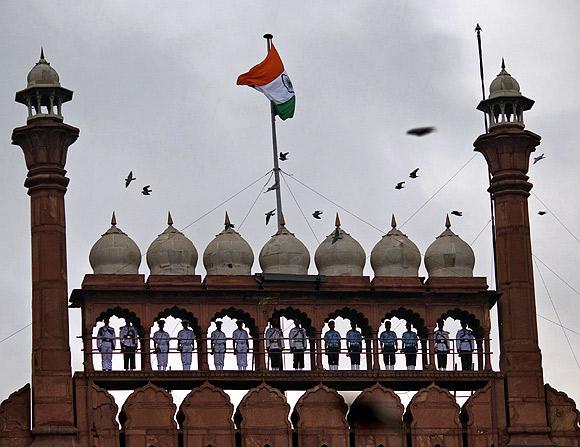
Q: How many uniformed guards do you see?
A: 14